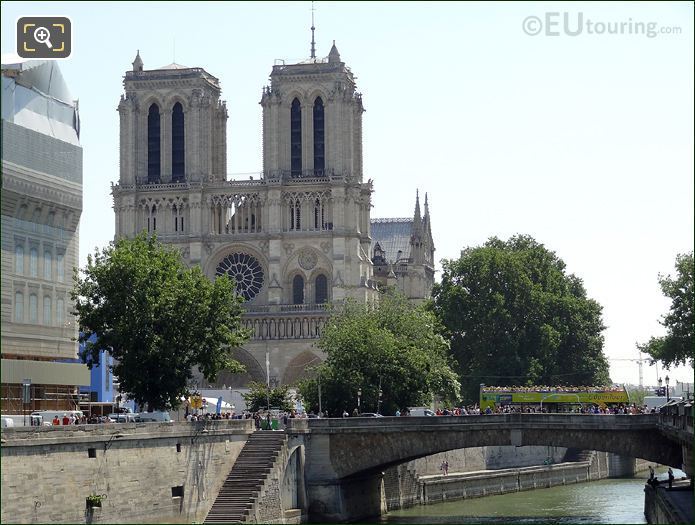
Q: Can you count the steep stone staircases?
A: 1